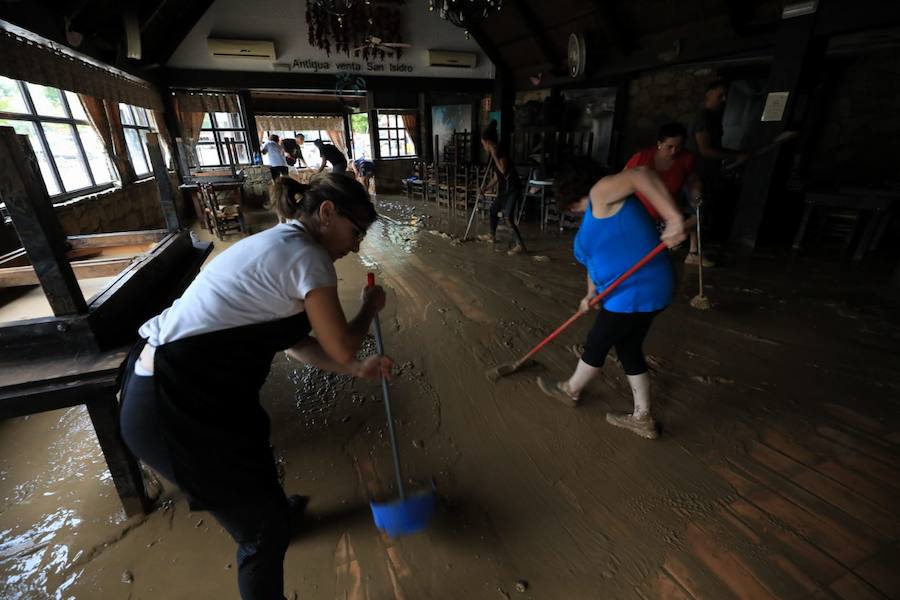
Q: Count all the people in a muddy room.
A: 9